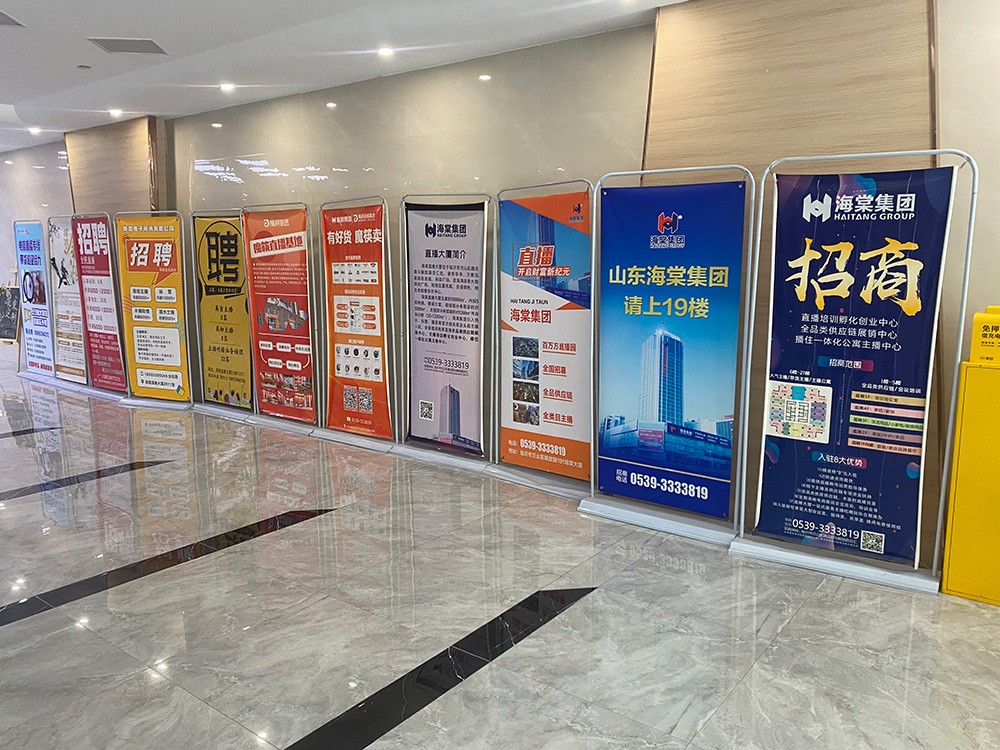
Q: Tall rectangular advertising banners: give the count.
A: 11